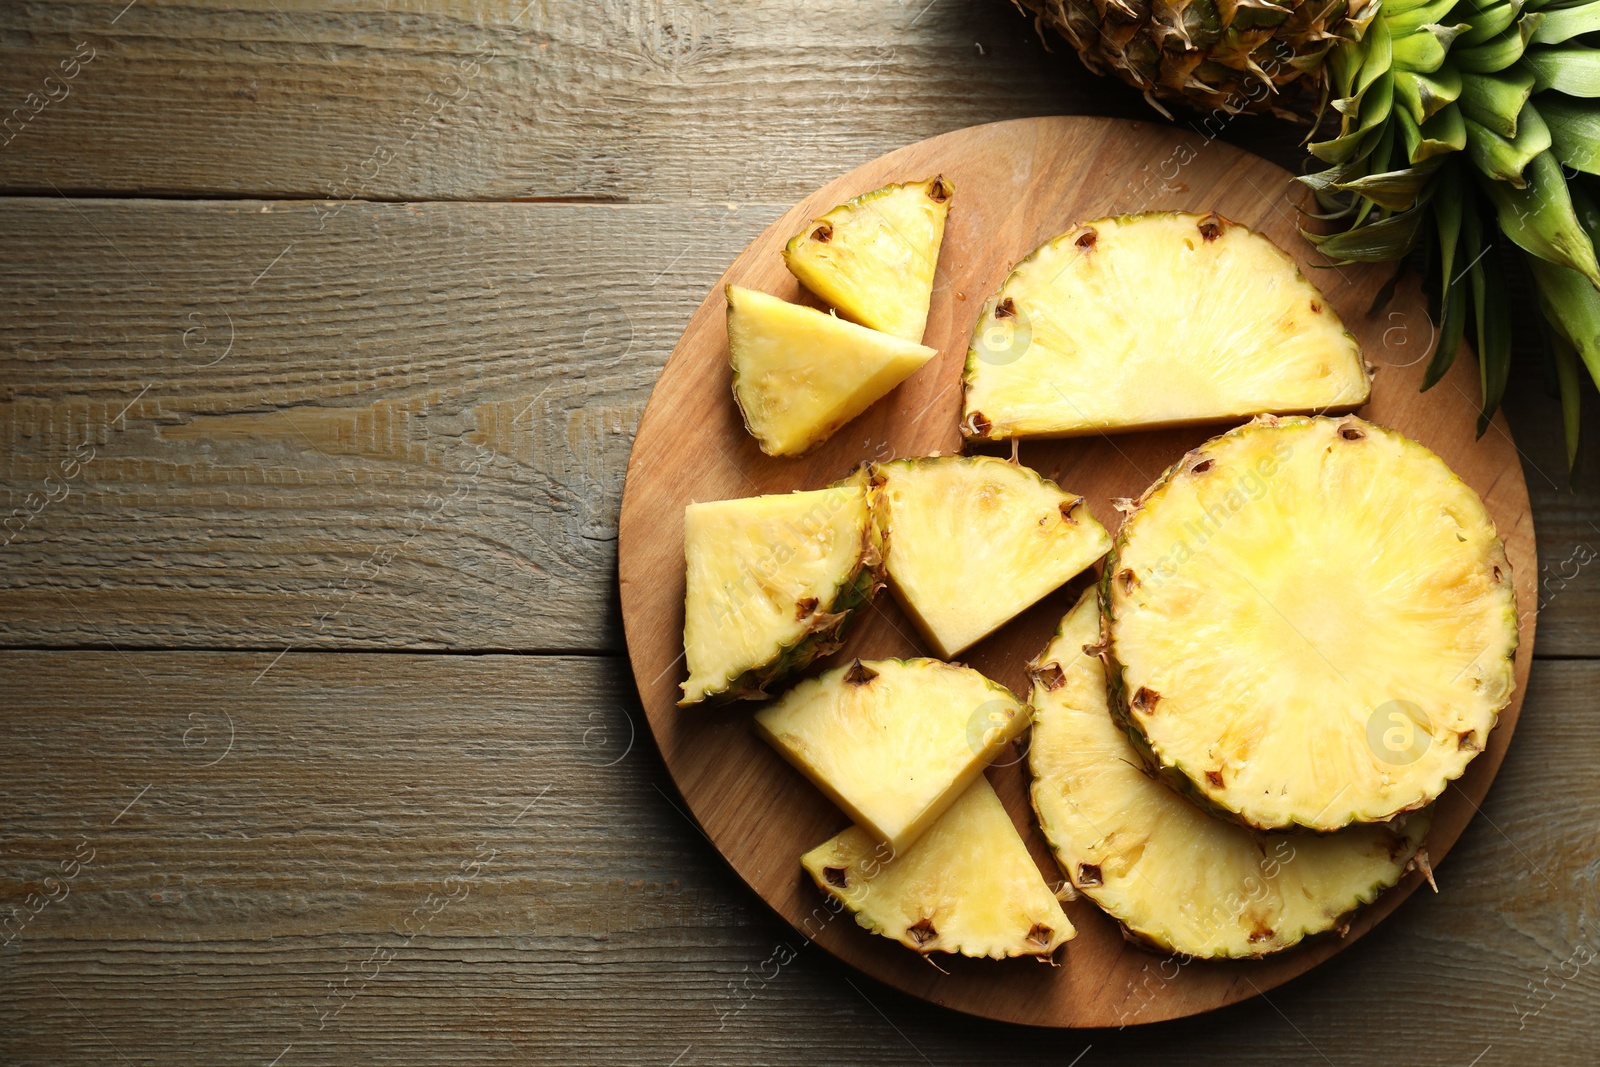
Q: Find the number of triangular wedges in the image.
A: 6